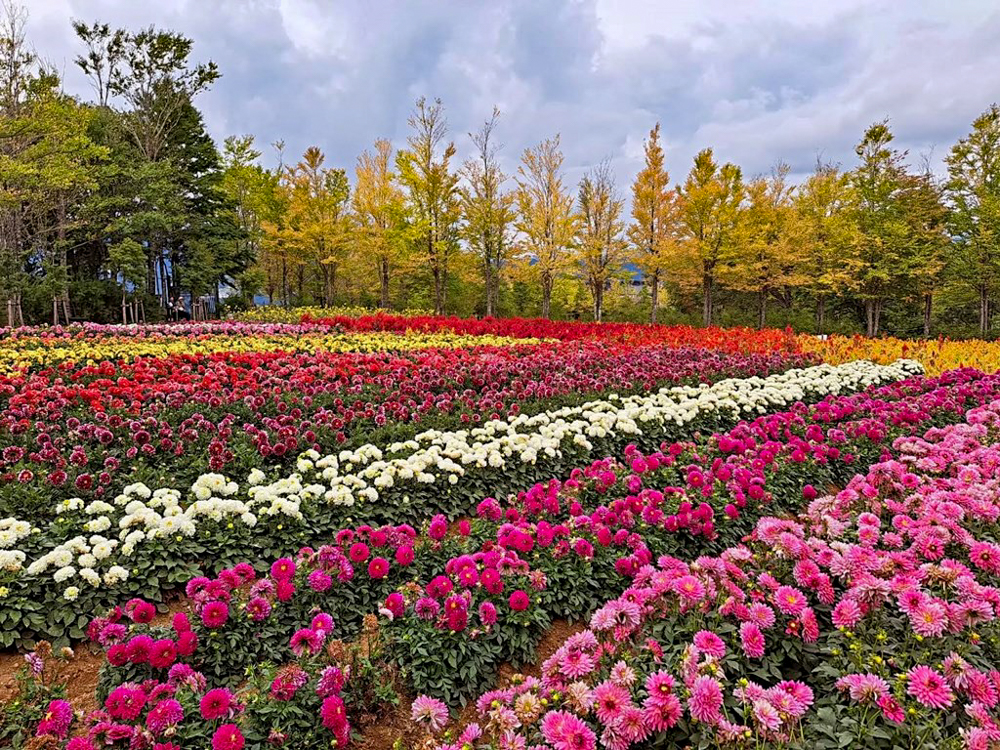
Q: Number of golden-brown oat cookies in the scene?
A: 0